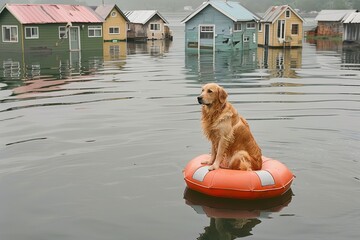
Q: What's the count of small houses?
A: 7